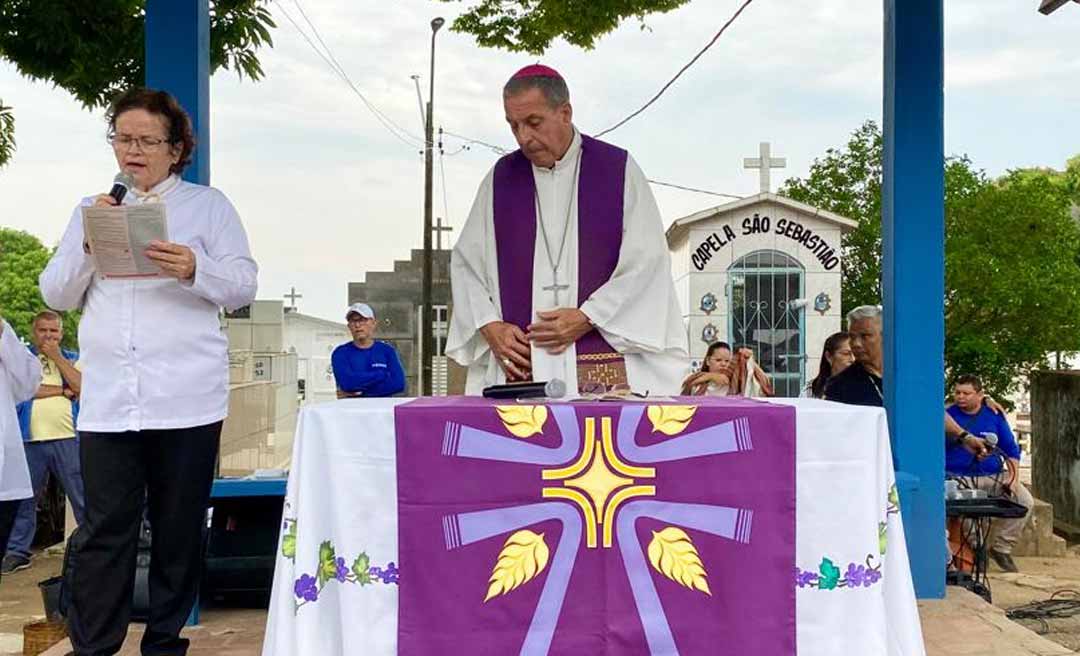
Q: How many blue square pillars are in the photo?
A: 2